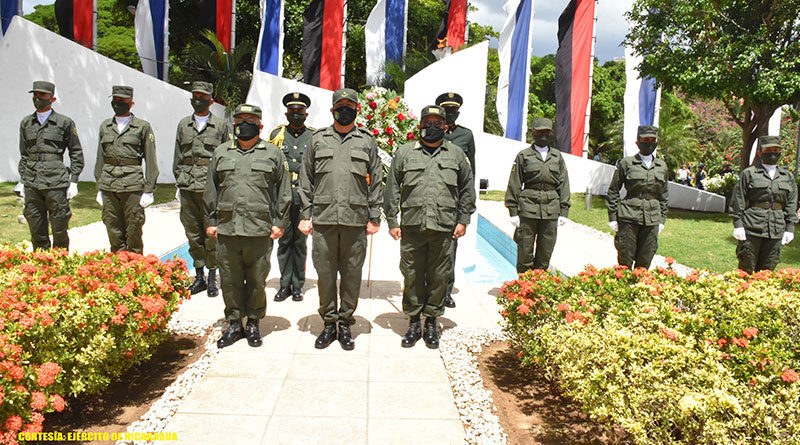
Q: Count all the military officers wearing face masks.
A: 11